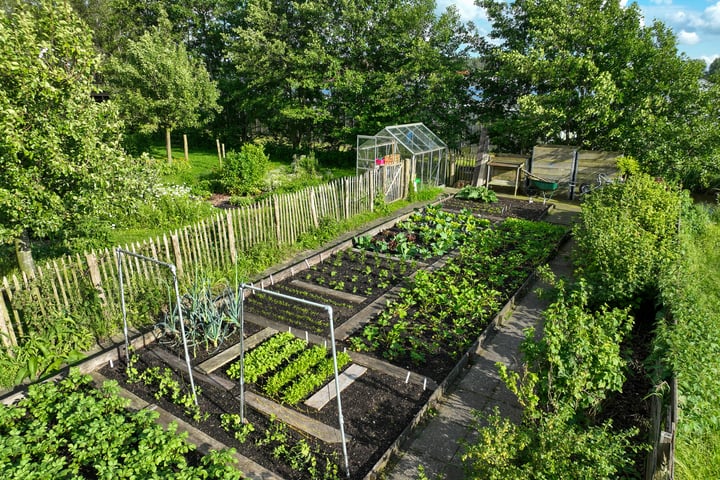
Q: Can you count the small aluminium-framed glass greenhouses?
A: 1